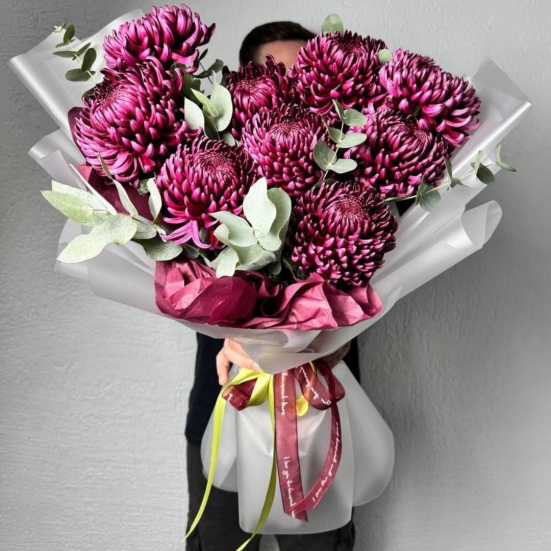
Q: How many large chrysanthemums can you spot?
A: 9